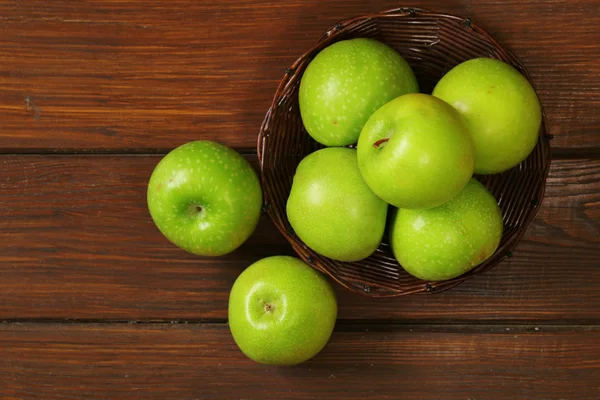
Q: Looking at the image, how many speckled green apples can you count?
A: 7